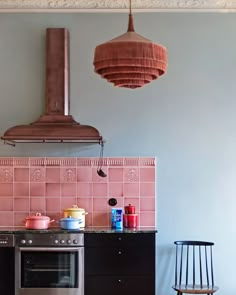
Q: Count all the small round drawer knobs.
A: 3